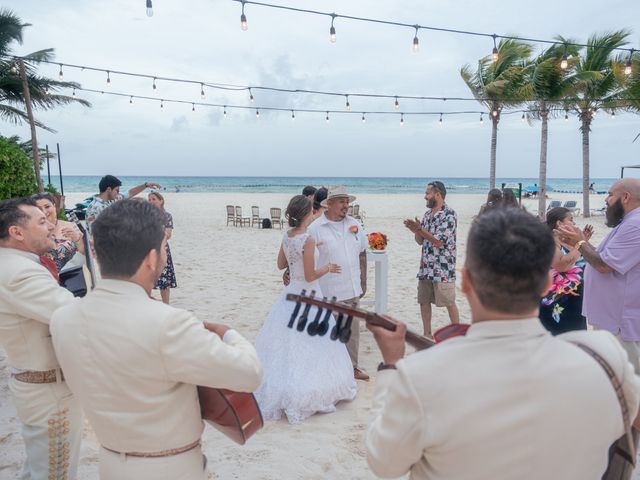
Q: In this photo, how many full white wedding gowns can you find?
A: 1